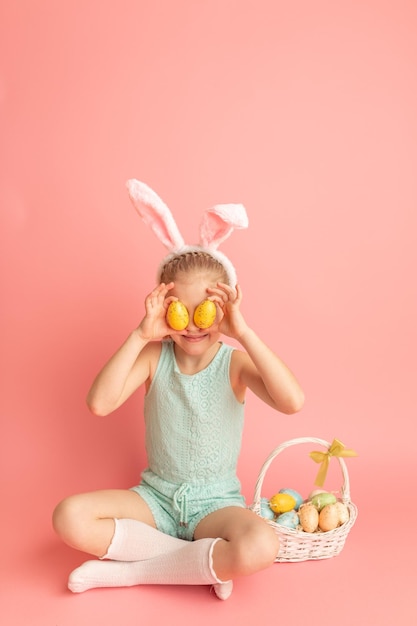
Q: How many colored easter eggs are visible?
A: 11